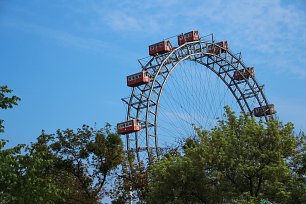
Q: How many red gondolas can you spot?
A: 7